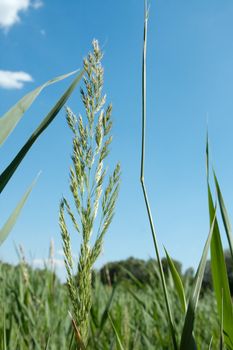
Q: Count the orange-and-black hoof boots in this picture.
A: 0